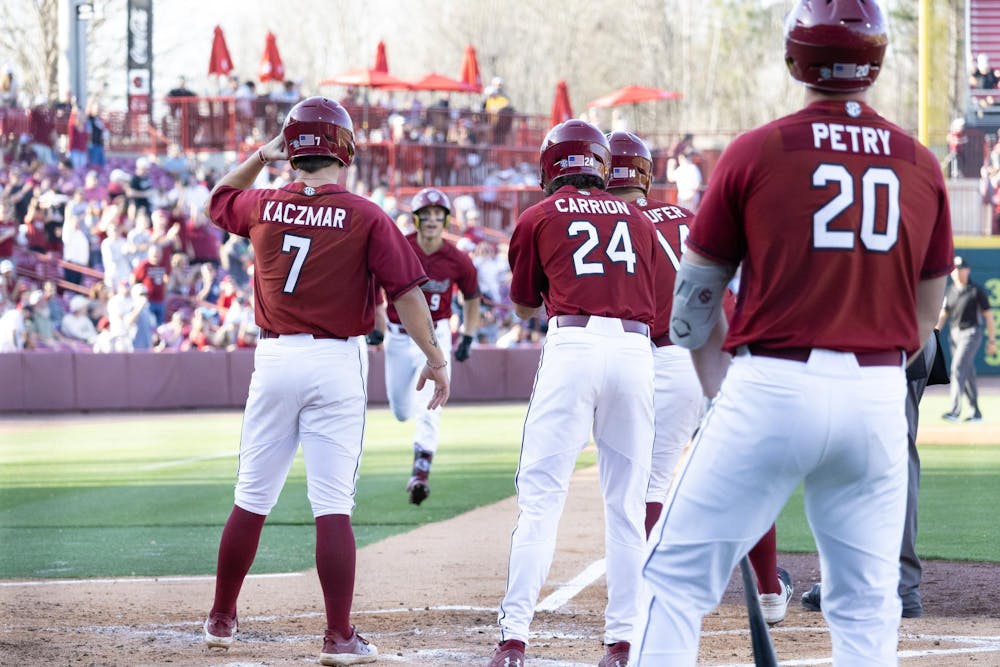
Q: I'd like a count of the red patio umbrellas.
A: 8